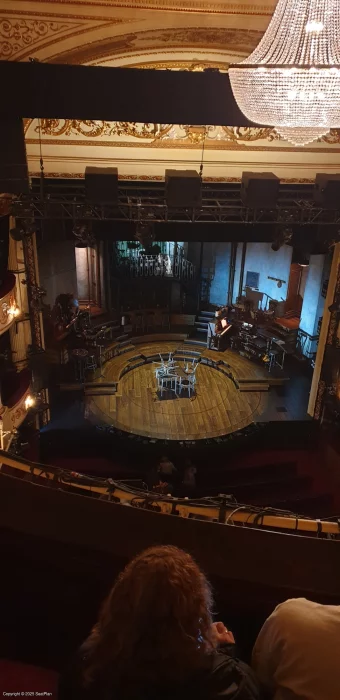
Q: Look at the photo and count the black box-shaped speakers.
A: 4